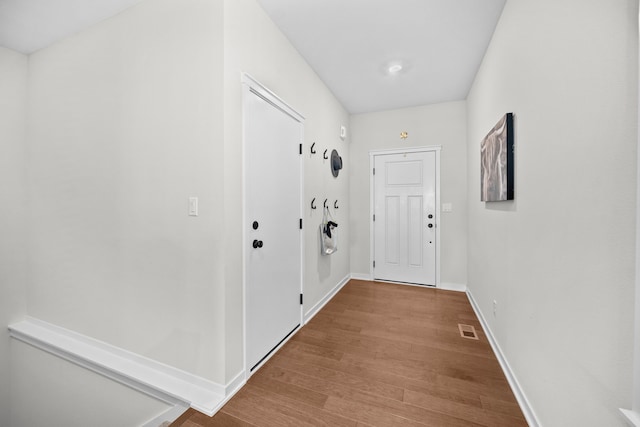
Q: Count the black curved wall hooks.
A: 5